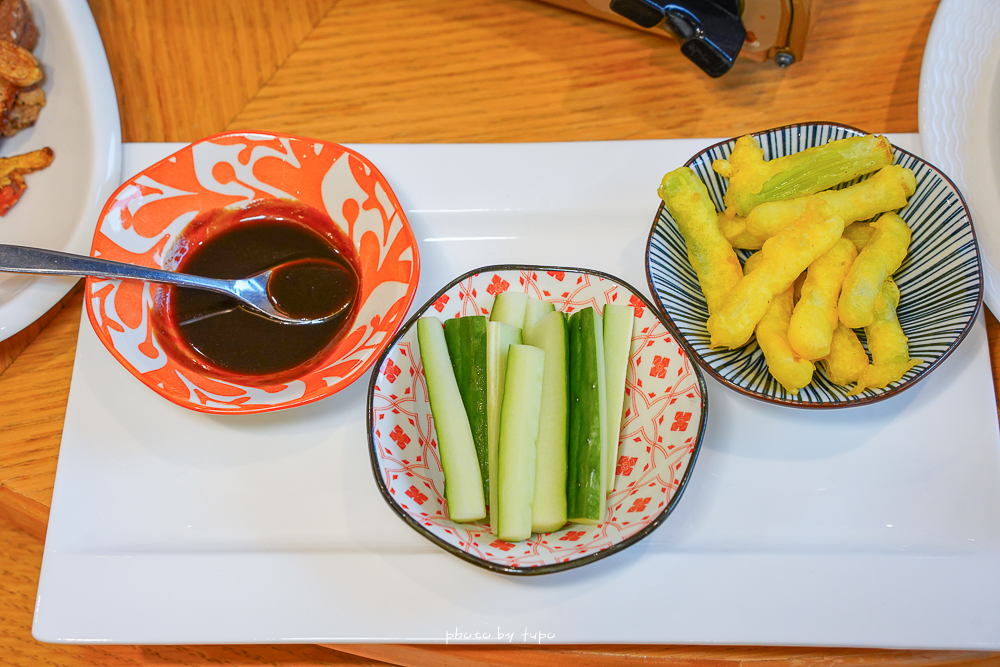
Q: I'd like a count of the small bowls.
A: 3